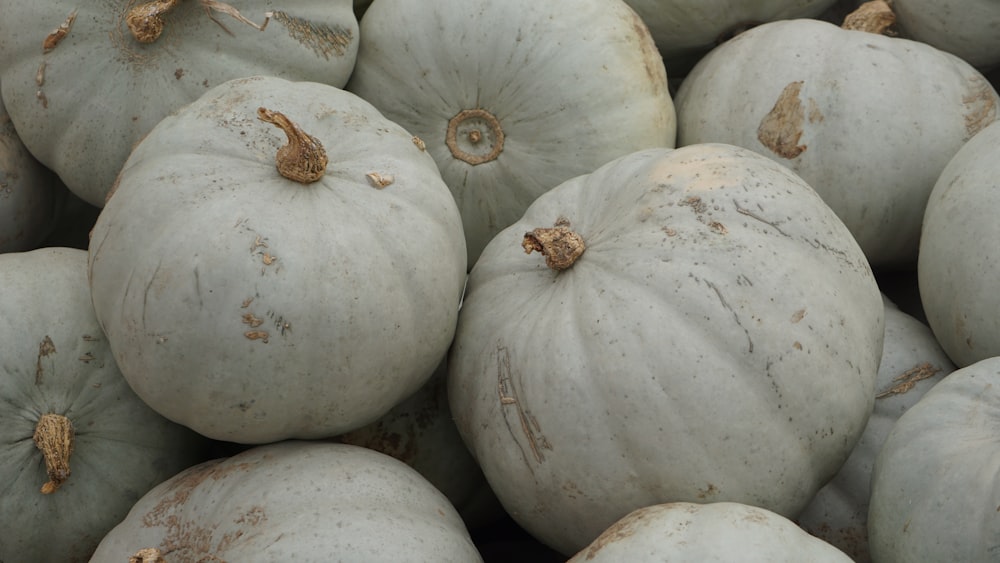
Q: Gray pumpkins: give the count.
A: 15